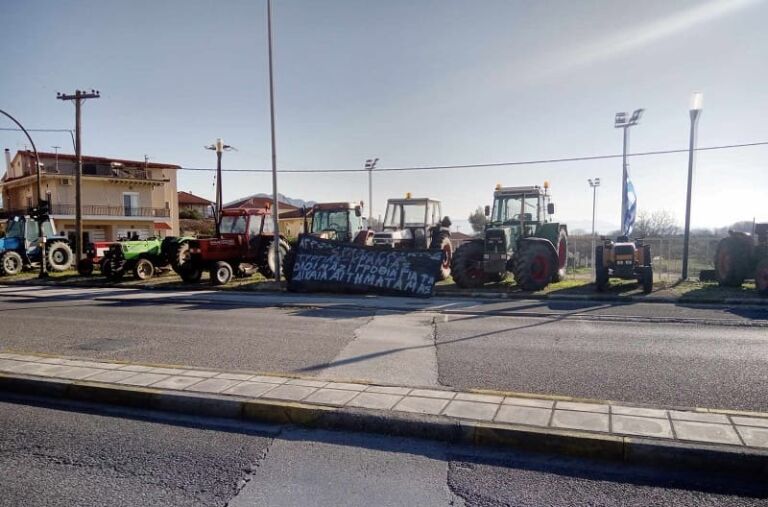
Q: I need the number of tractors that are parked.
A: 9